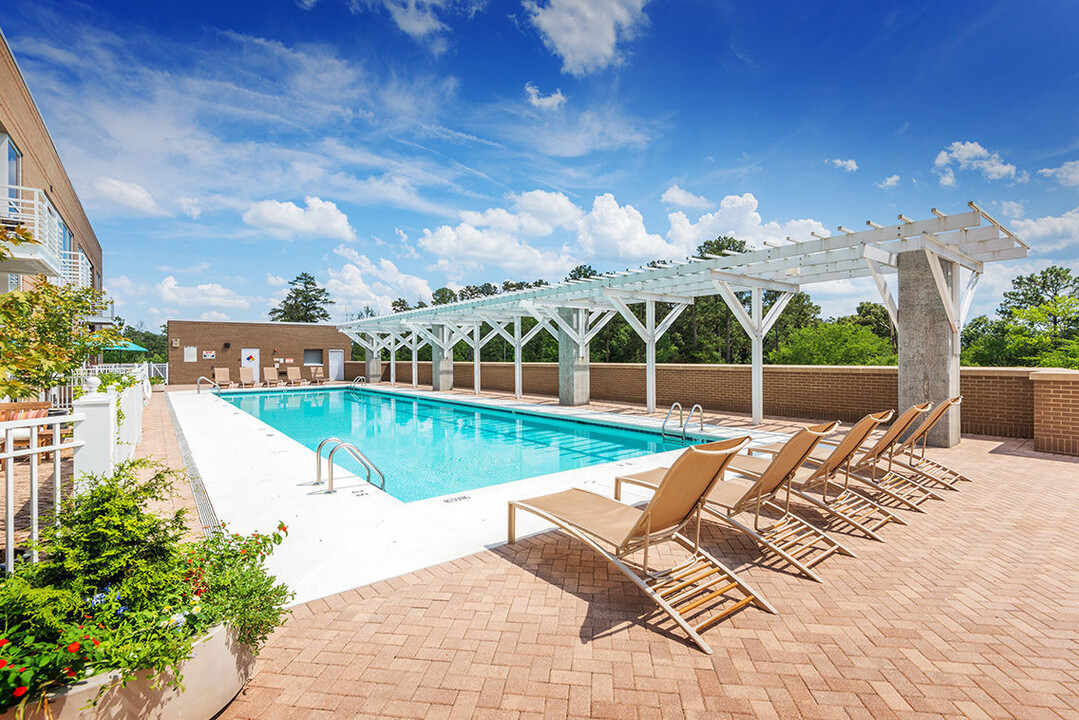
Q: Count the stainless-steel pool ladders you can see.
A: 4